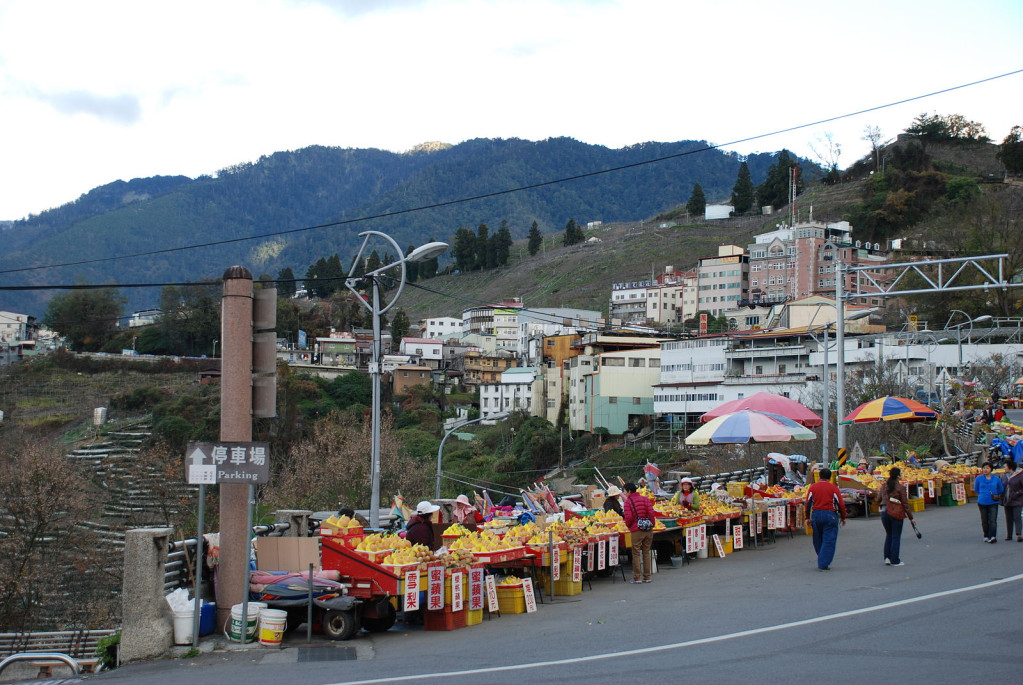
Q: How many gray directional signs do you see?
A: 1